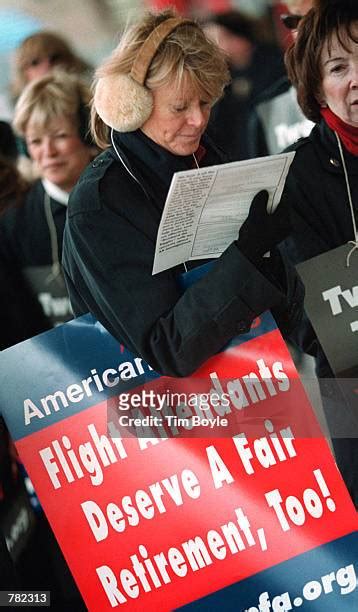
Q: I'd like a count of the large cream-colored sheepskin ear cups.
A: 1